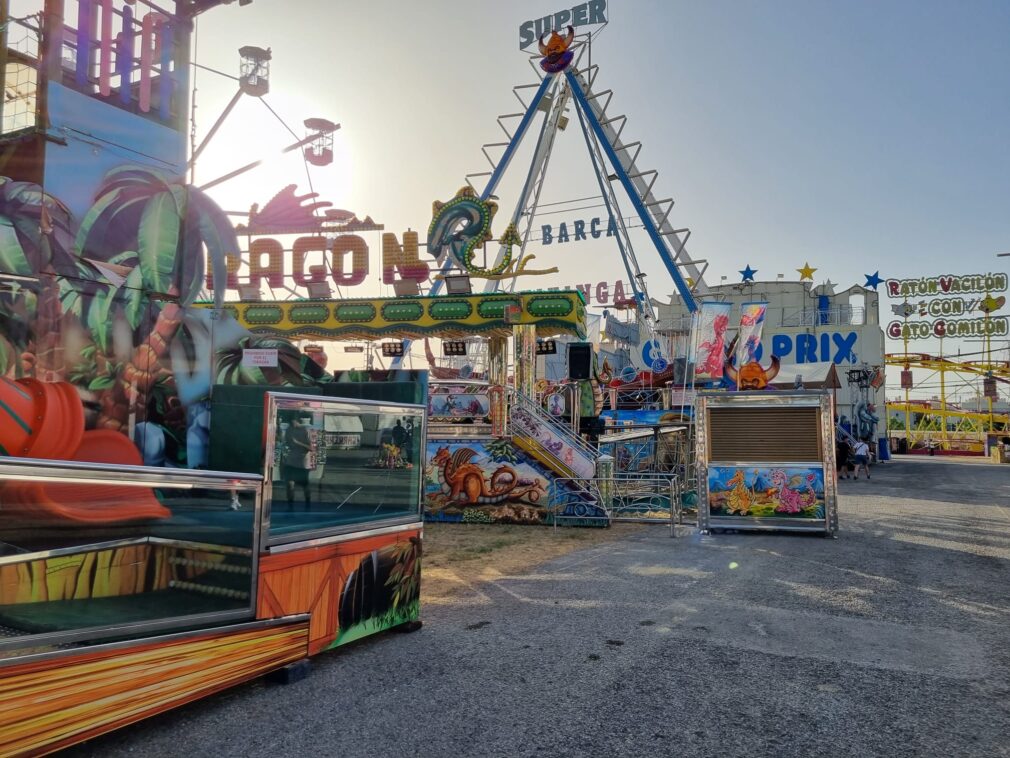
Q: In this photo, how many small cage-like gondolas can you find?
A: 2